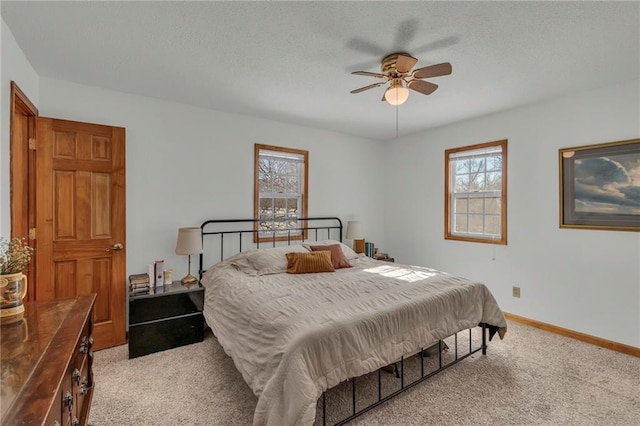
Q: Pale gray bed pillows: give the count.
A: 2